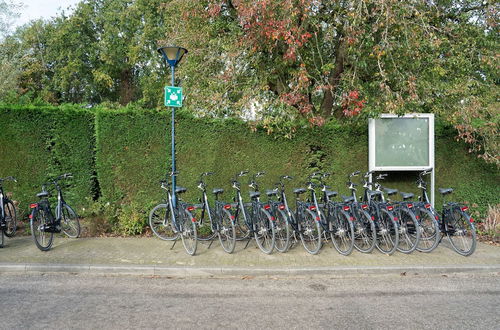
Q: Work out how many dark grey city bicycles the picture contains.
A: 13